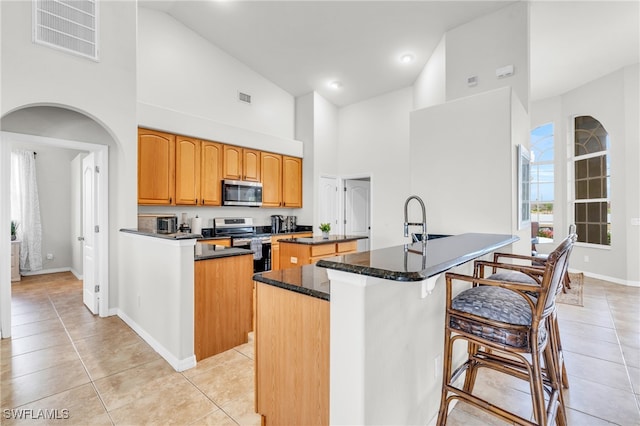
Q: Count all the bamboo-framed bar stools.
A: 2